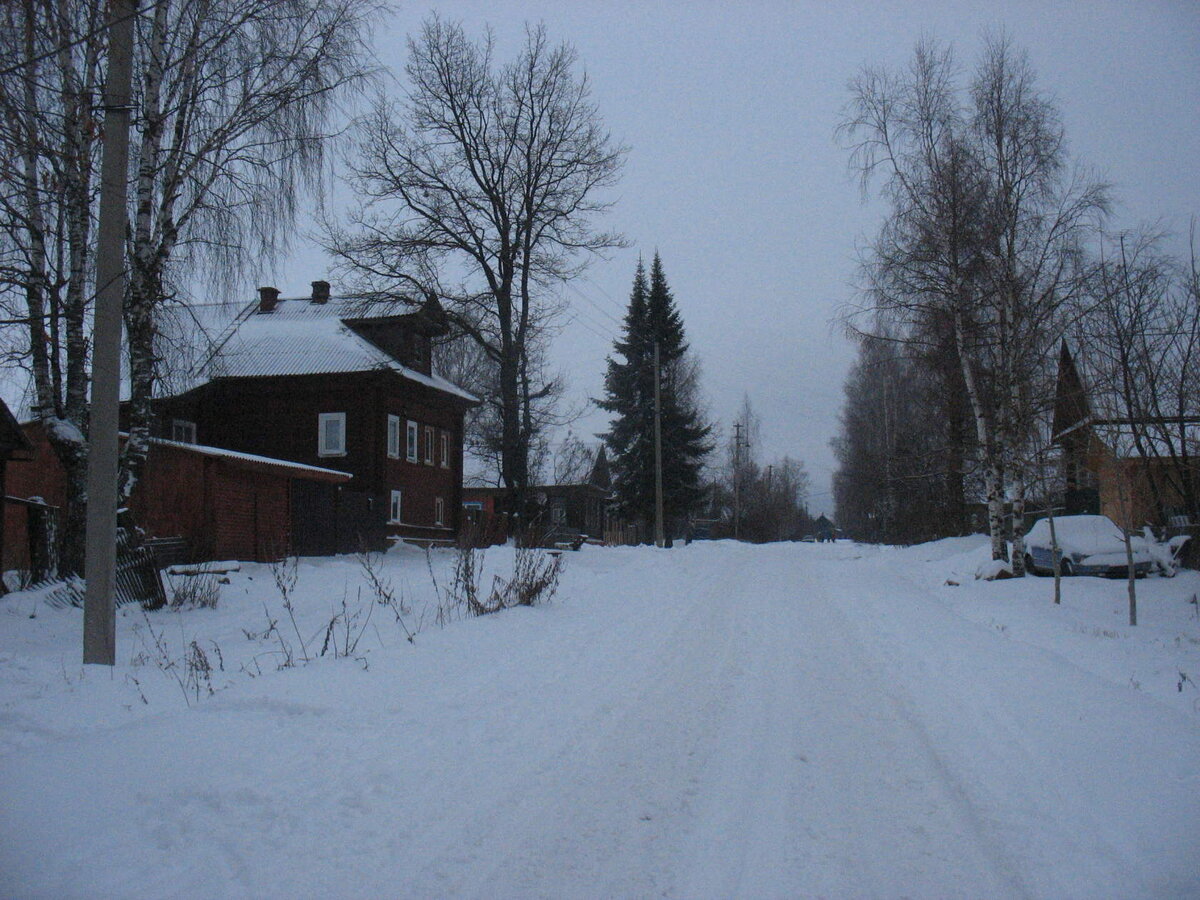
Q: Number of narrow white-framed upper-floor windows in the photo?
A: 4